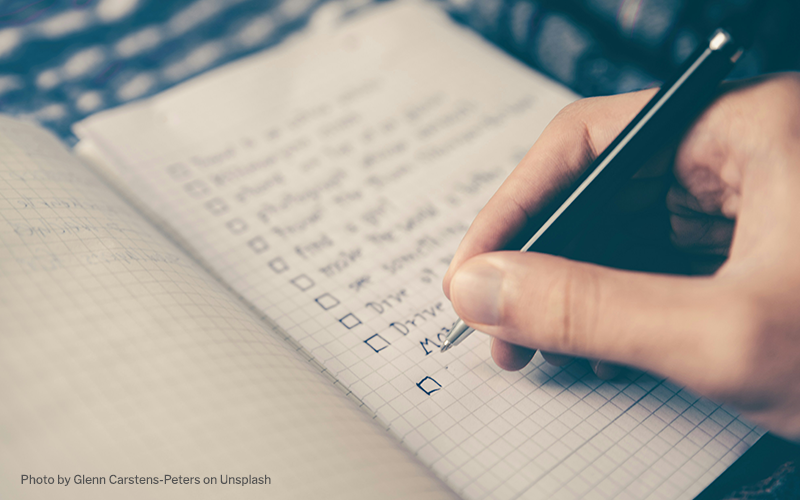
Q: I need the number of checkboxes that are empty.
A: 11